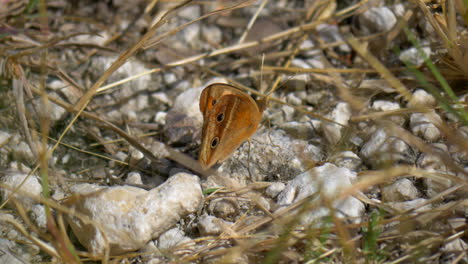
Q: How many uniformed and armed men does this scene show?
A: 0